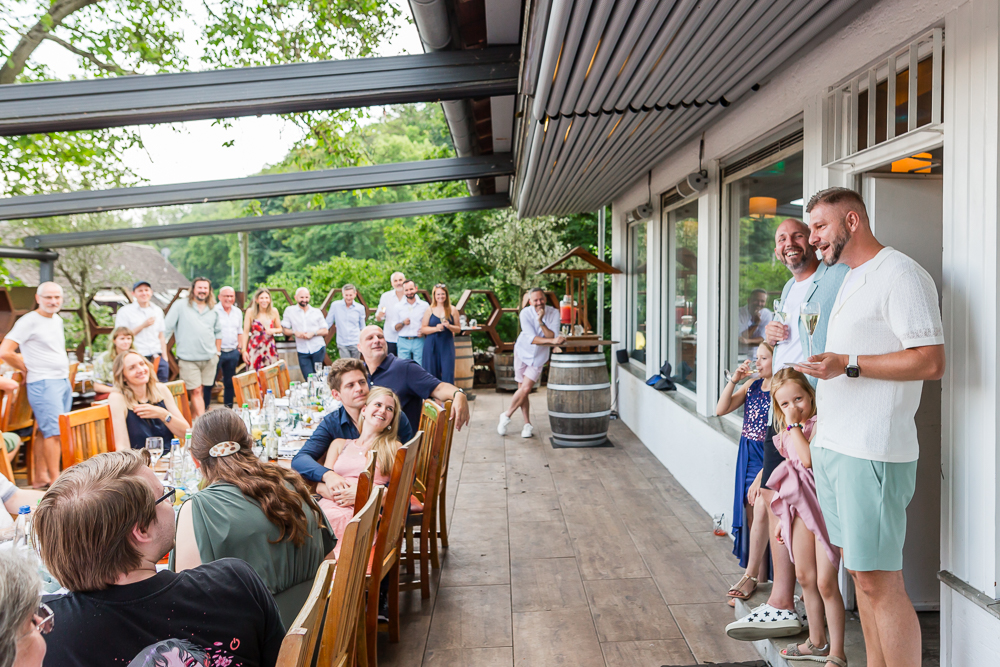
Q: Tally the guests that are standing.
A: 15